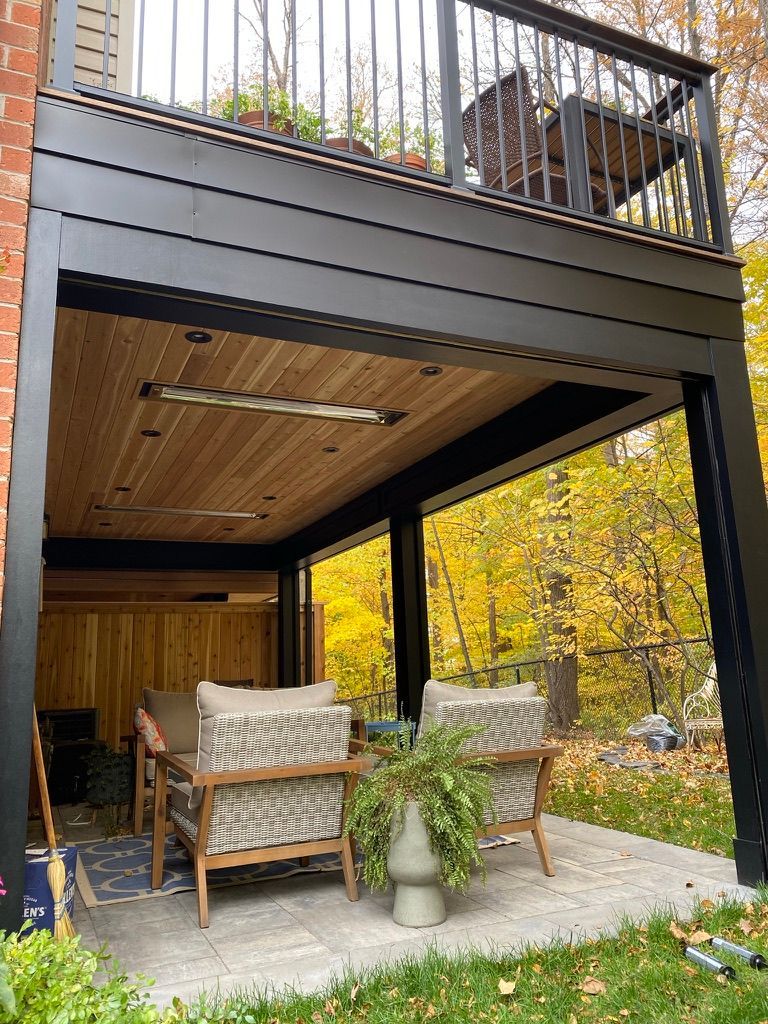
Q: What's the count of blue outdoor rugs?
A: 1